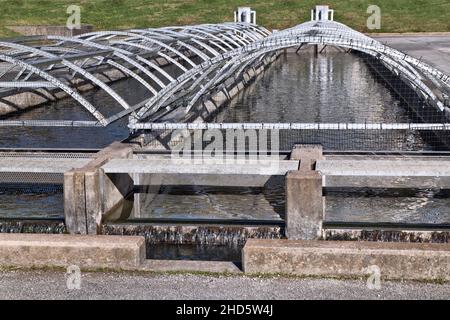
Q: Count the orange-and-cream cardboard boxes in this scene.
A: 0